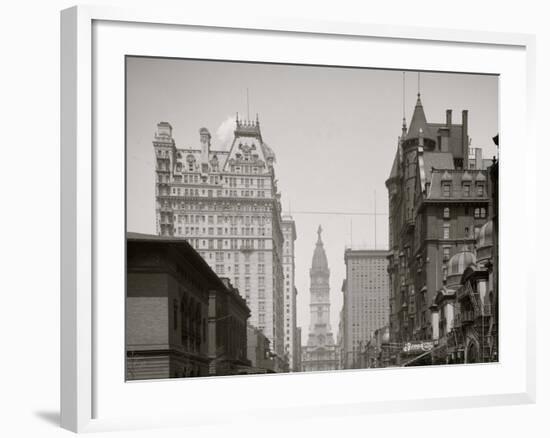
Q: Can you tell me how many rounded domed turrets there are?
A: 2